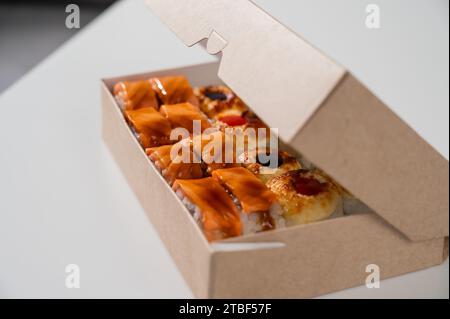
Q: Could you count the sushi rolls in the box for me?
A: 12